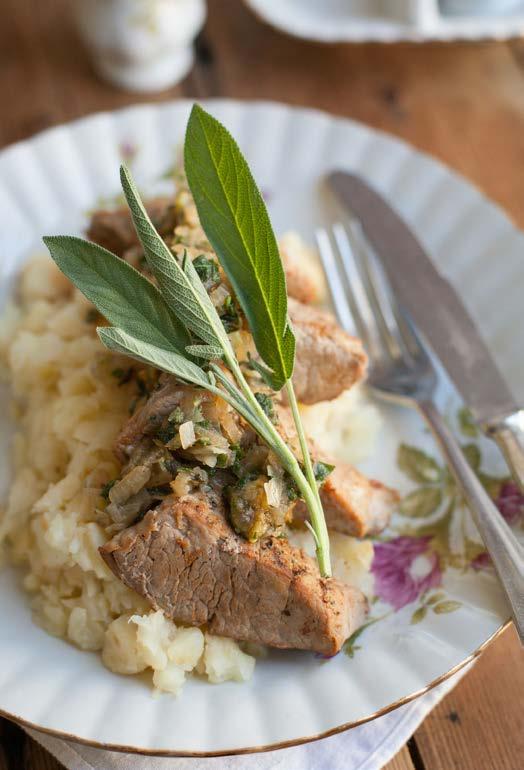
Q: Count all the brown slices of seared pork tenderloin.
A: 4